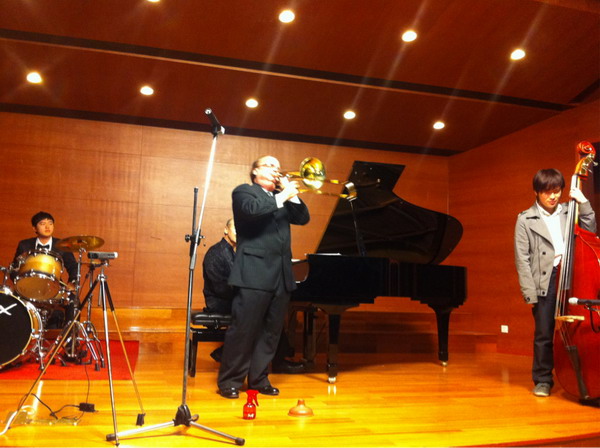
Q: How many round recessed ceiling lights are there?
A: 9